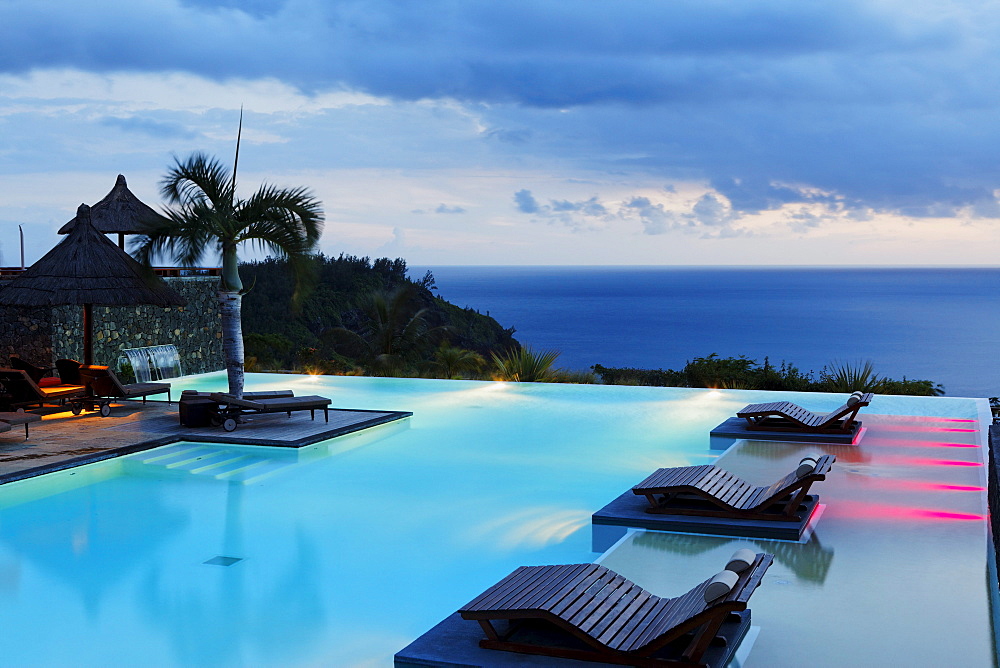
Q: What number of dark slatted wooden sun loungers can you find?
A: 3